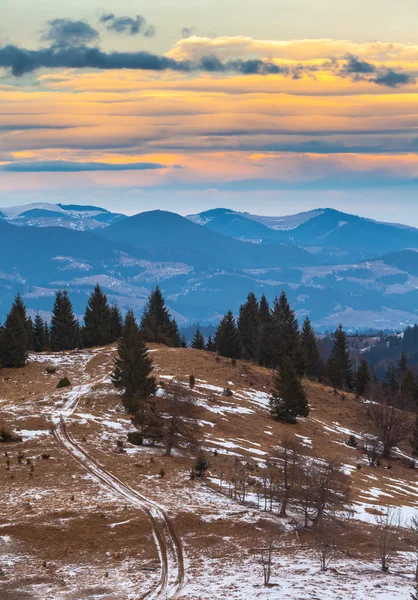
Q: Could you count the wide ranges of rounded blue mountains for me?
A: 1